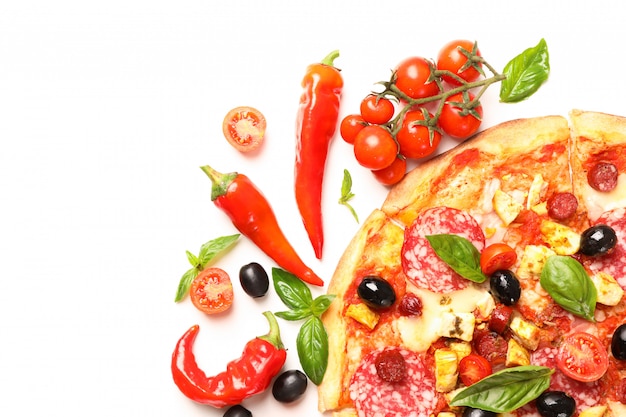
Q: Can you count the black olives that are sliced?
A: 0